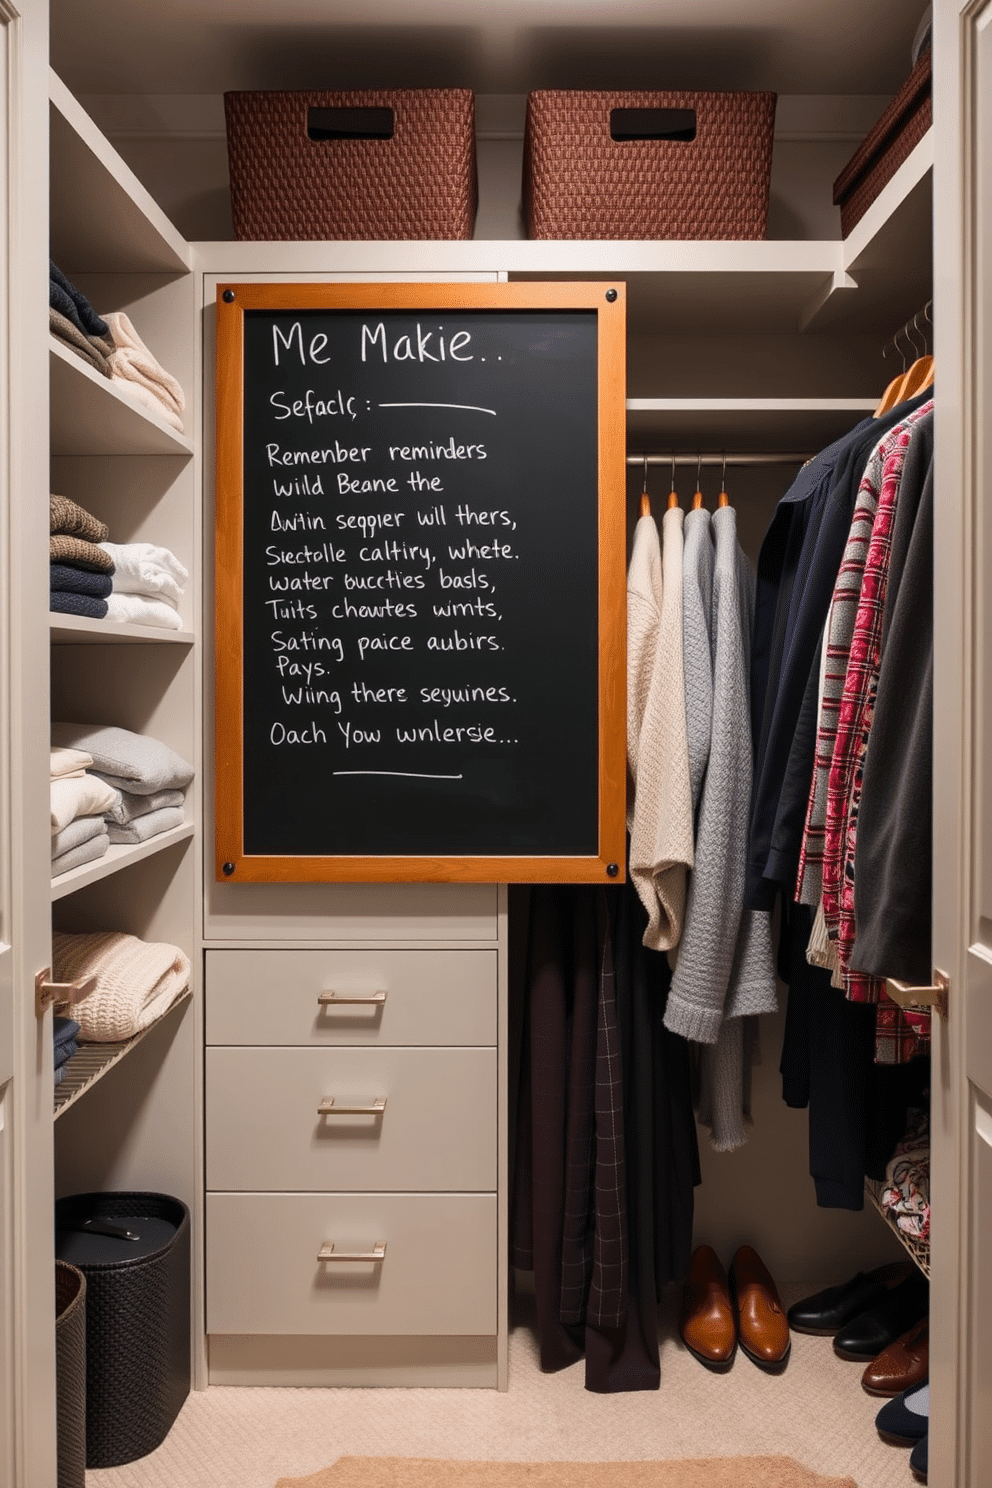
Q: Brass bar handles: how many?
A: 3